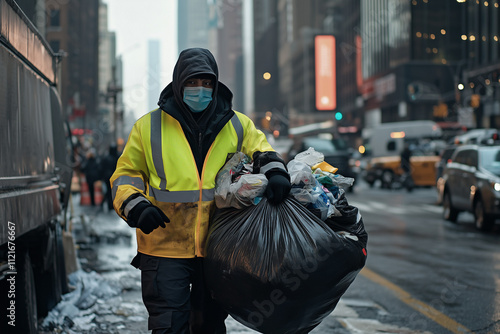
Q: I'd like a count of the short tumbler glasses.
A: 0